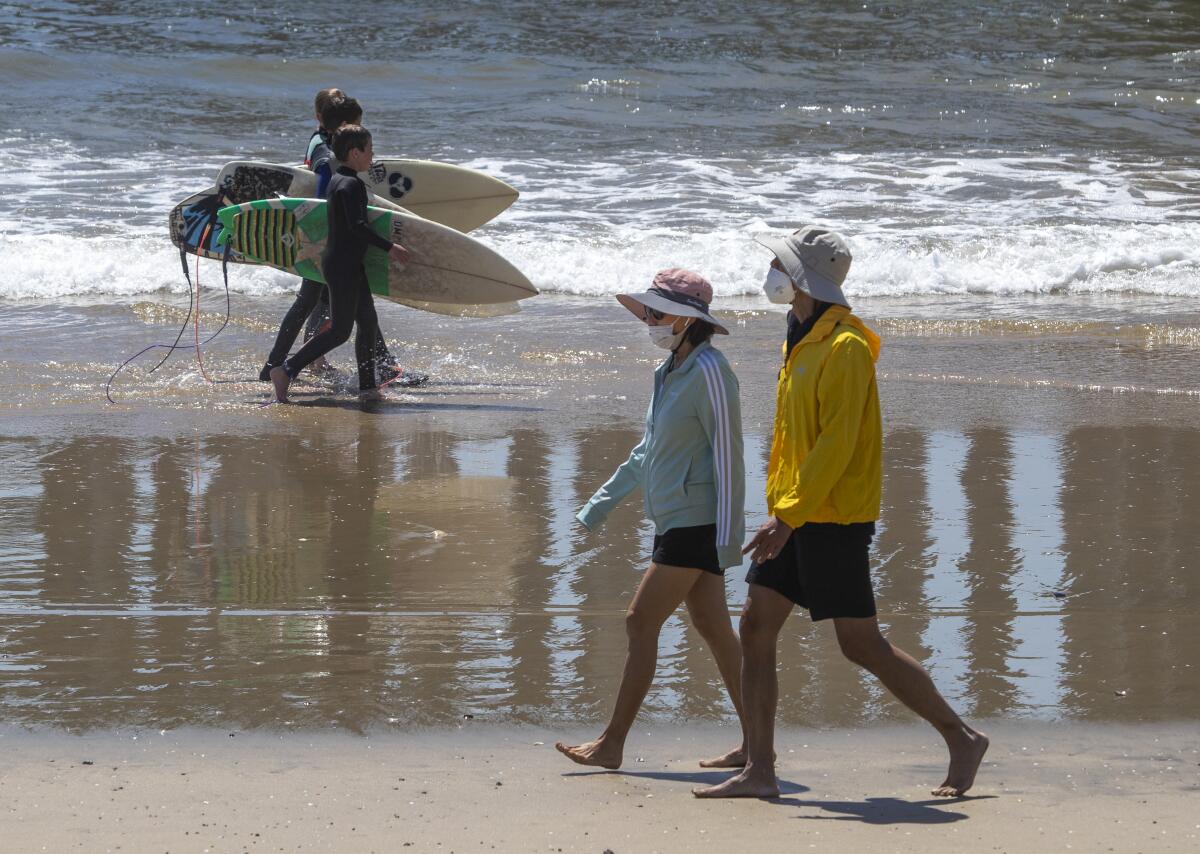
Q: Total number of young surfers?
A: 3